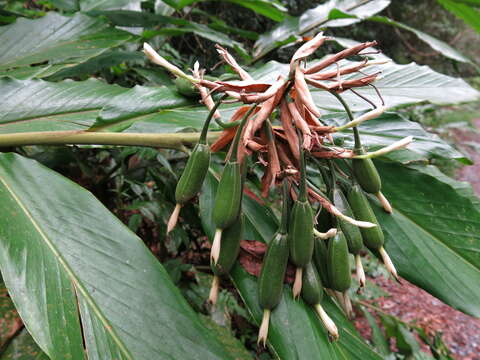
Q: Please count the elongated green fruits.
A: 11